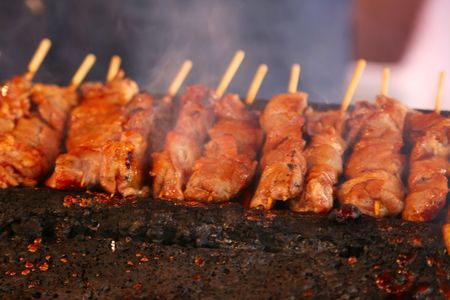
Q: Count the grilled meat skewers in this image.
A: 10